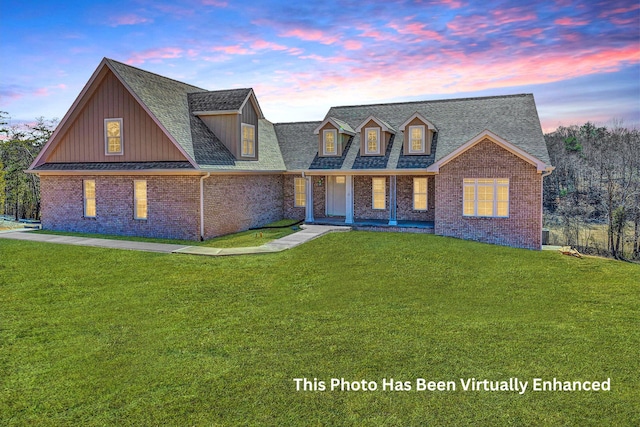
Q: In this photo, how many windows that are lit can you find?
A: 11